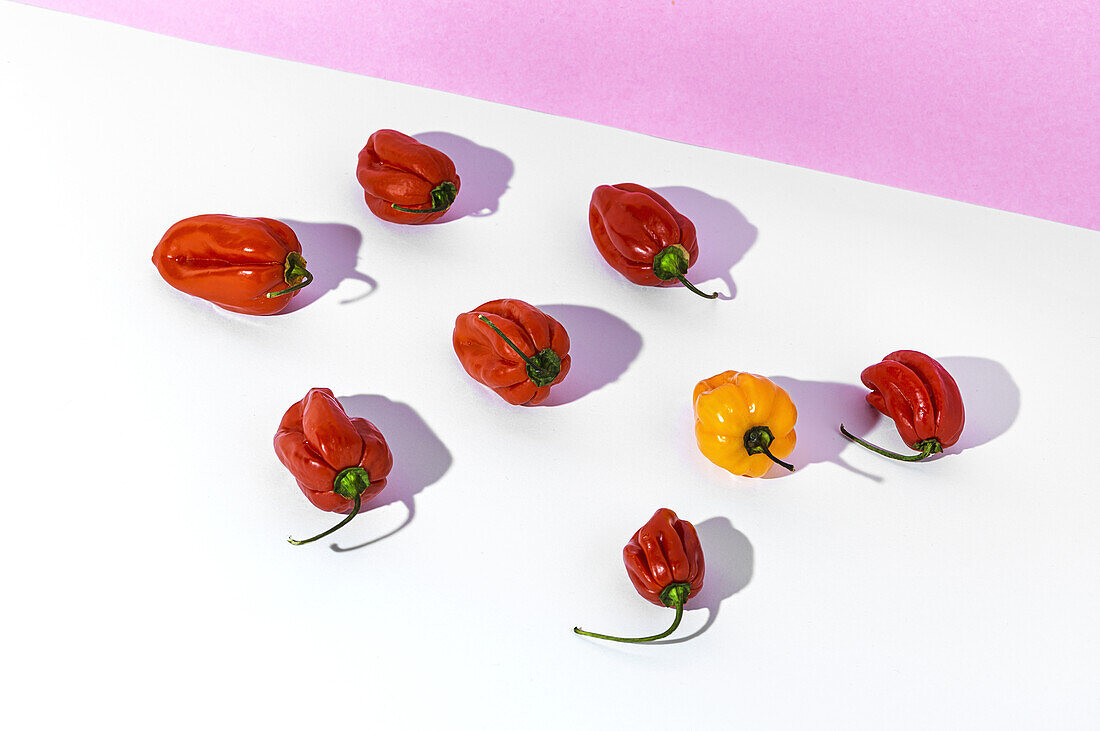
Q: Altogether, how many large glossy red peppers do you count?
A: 7